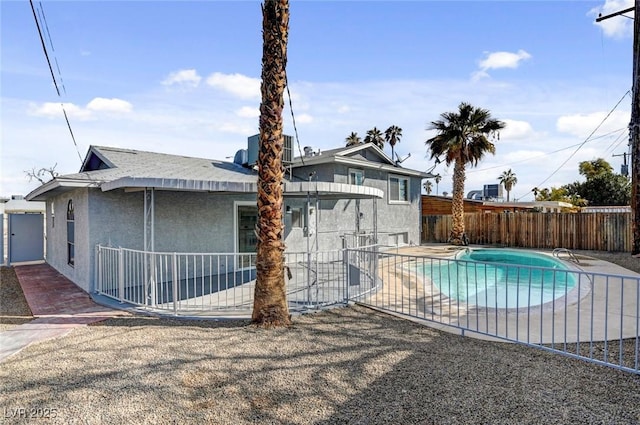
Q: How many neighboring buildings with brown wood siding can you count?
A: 1